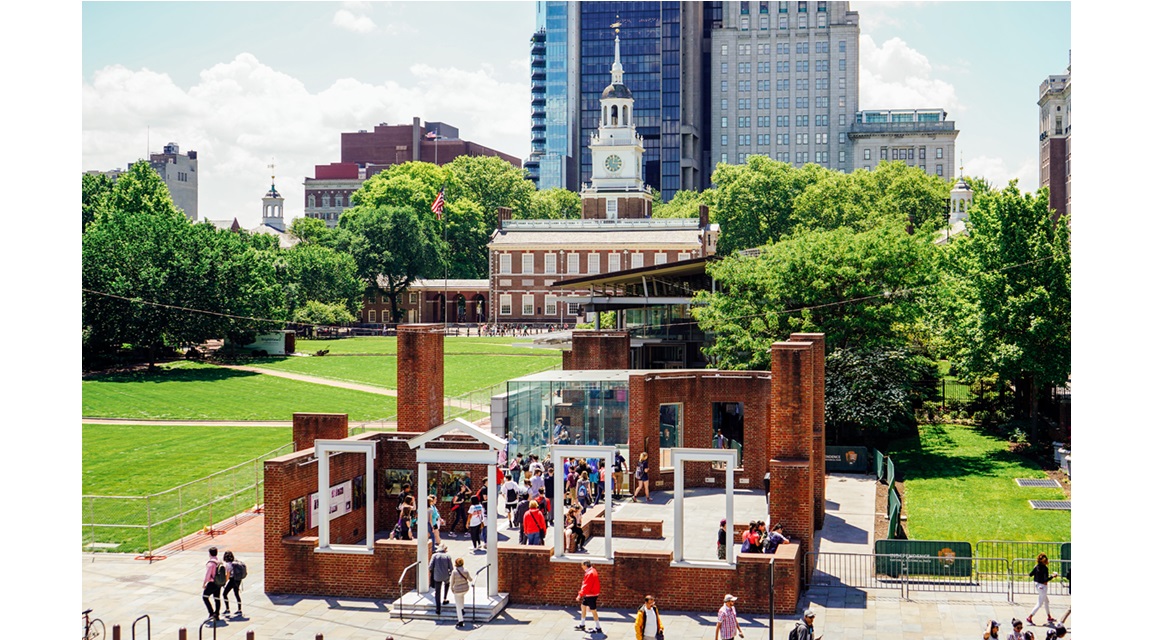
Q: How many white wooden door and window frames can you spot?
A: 4